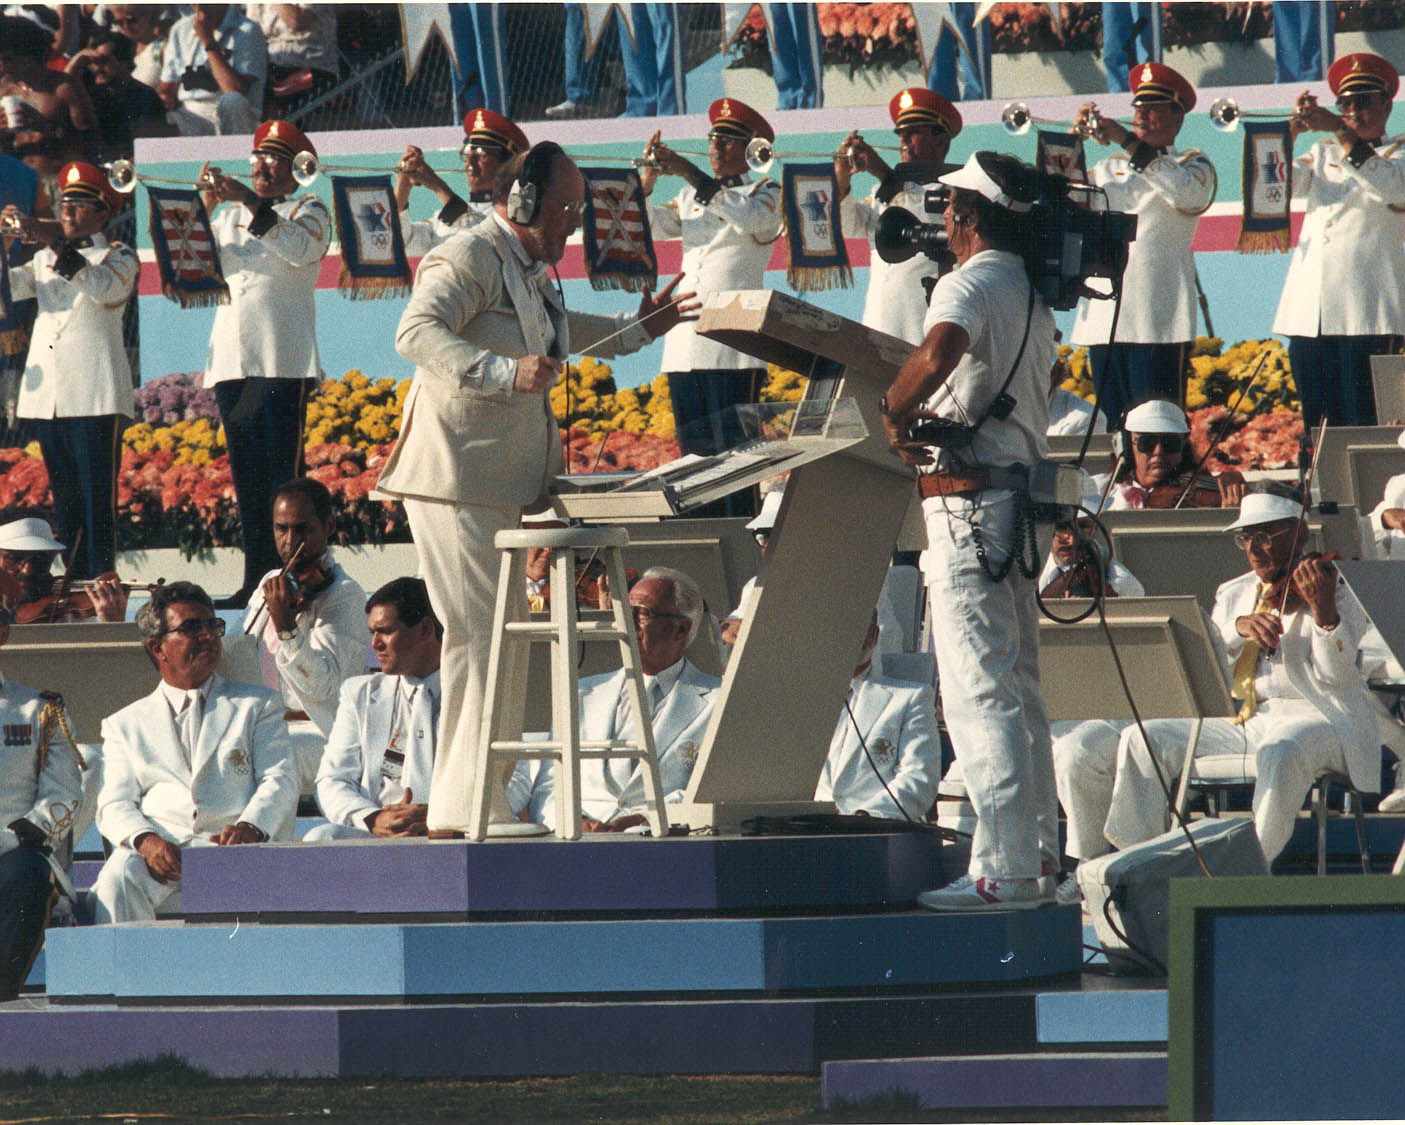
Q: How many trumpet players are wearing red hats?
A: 7